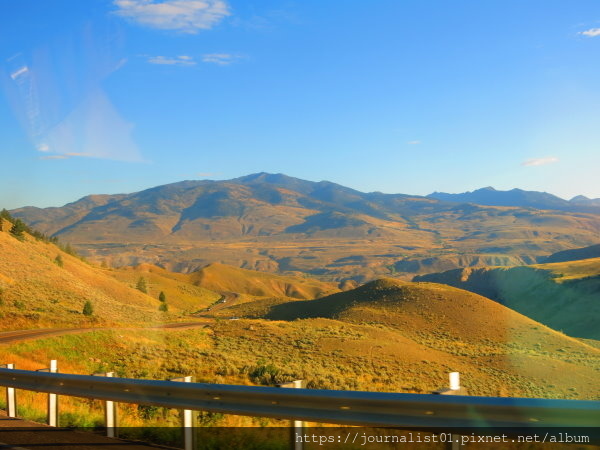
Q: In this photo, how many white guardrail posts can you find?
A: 6